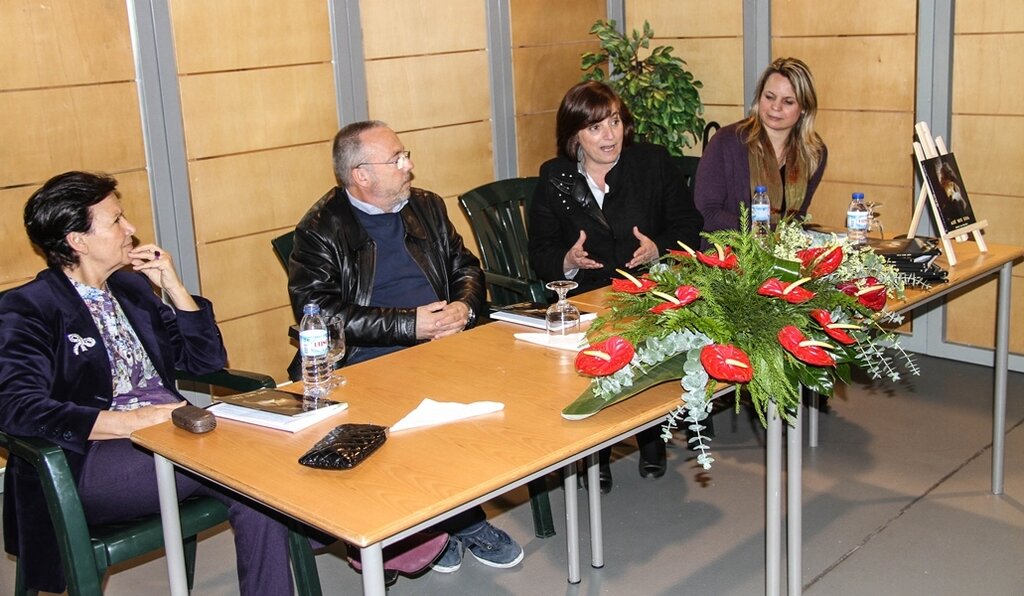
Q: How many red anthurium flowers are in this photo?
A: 11